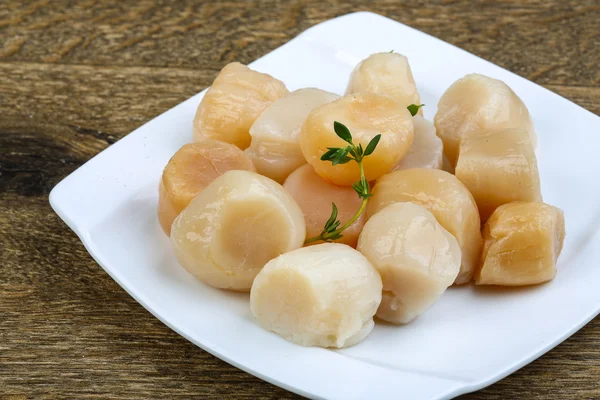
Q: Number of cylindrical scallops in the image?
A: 14